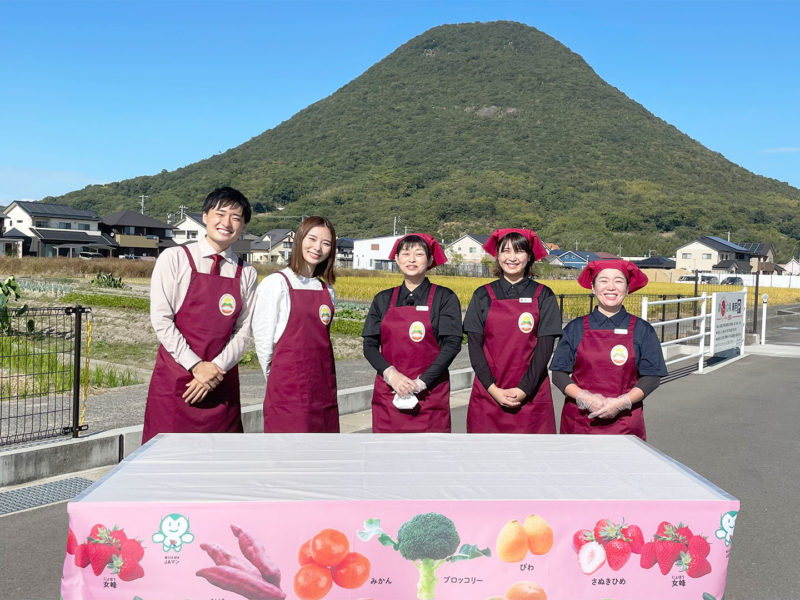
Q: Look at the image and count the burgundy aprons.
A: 5